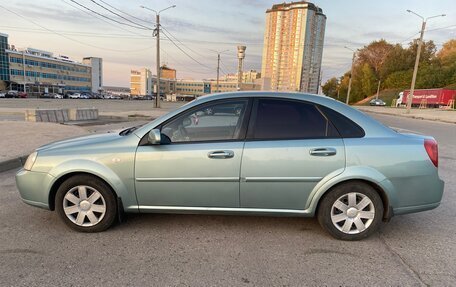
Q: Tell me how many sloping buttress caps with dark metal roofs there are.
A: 0